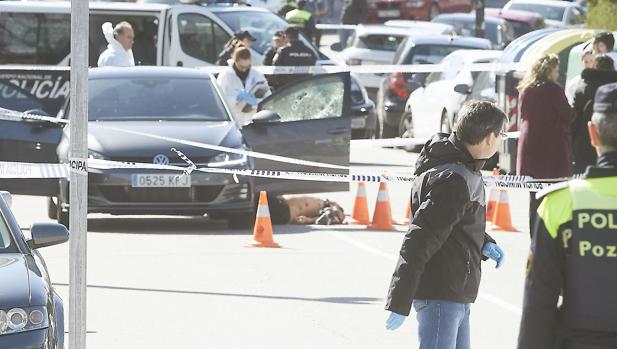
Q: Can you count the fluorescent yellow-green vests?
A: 2